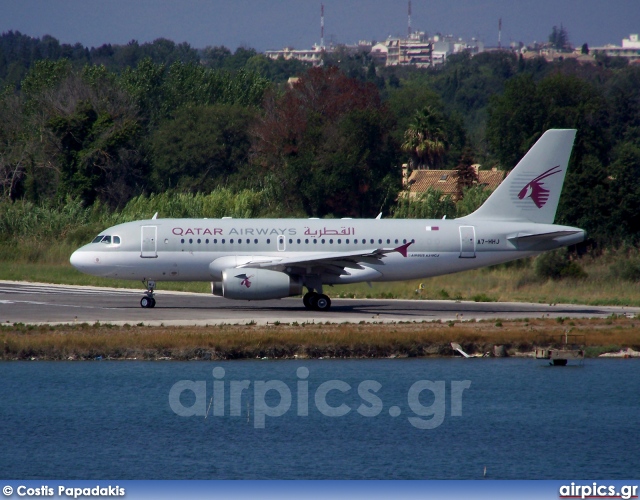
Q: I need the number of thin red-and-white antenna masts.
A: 3